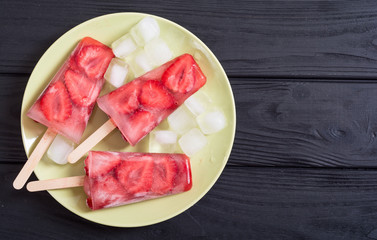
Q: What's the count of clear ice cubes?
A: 11